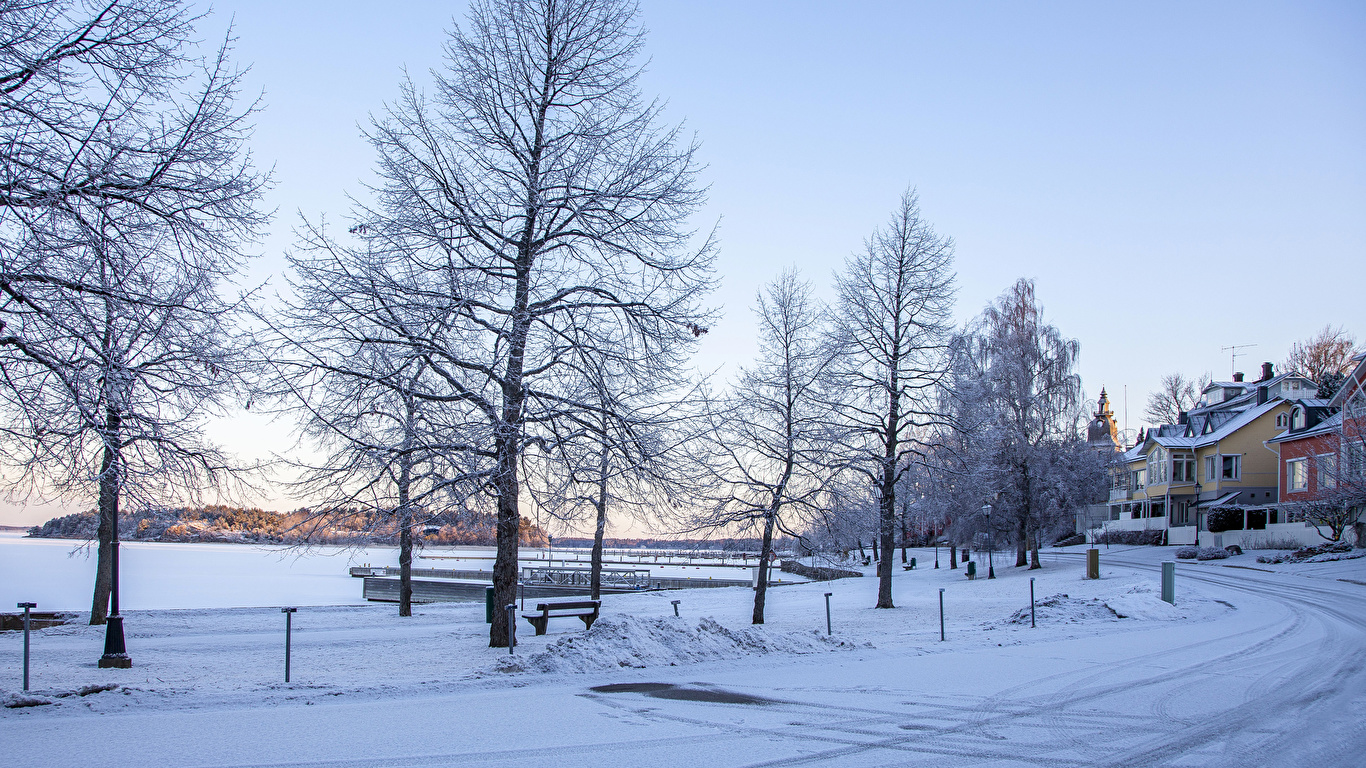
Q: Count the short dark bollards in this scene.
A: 7